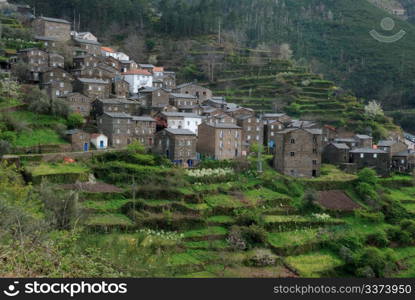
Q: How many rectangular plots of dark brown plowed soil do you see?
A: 2